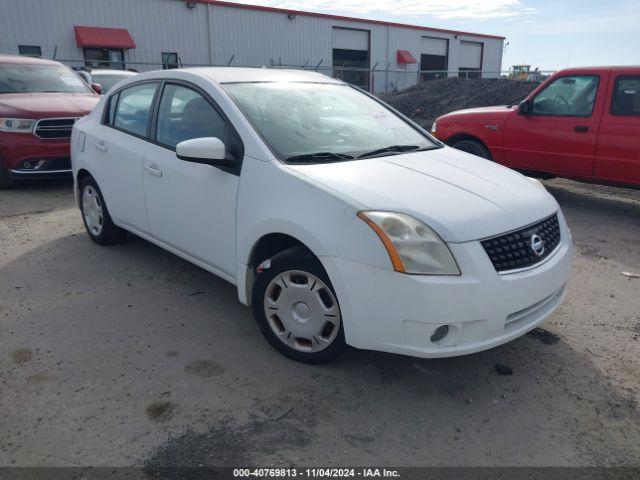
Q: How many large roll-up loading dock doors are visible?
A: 3